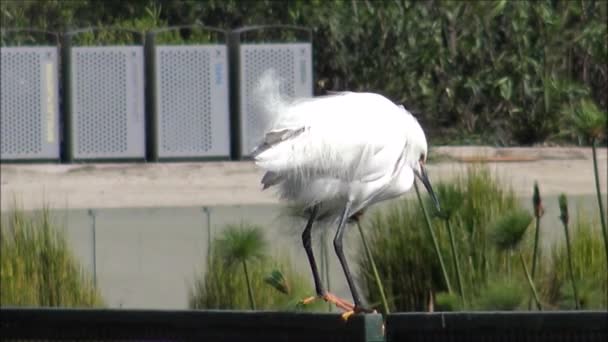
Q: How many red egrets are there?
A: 0